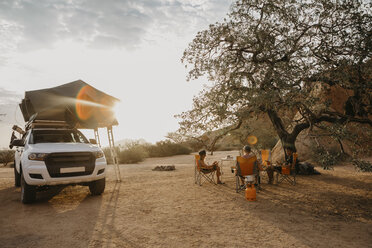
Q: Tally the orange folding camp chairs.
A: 4